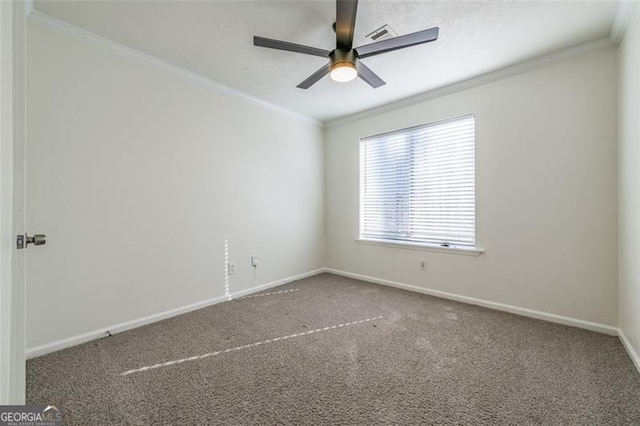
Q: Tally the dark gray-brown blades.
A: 5